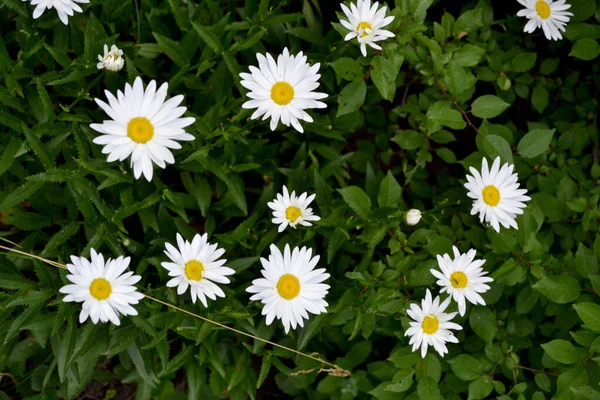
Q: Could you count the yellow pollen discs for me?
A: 11